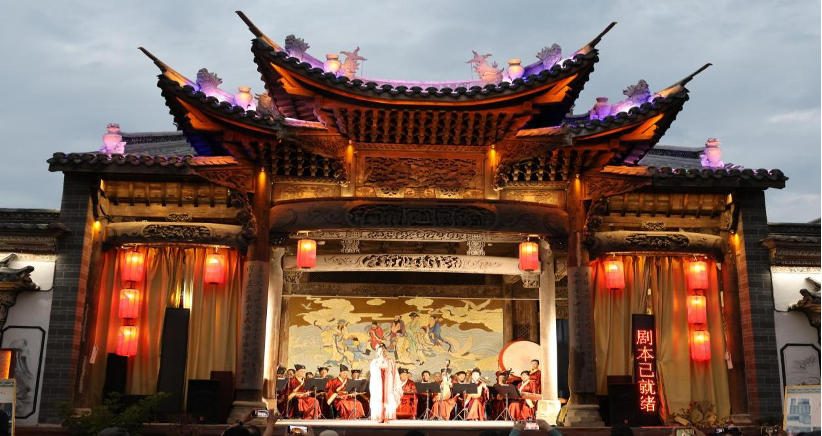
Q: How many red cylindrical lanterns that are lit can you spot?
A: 10